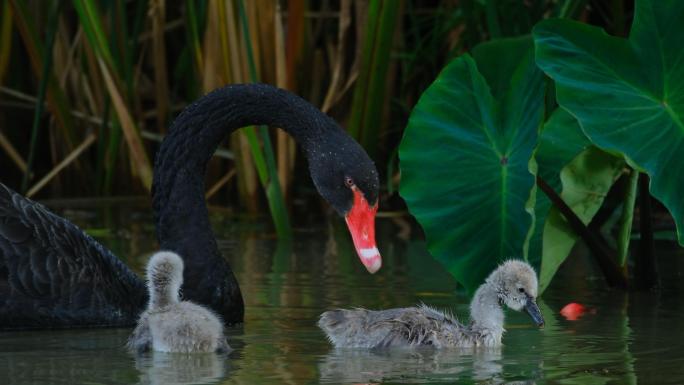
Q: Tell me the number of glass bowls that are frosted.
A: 0